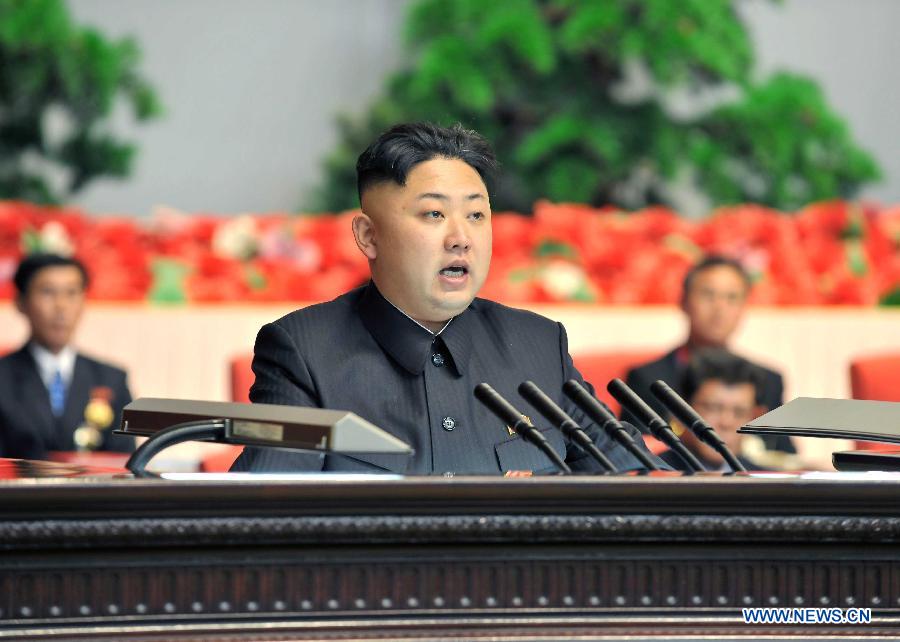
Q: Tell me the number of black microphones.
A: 5